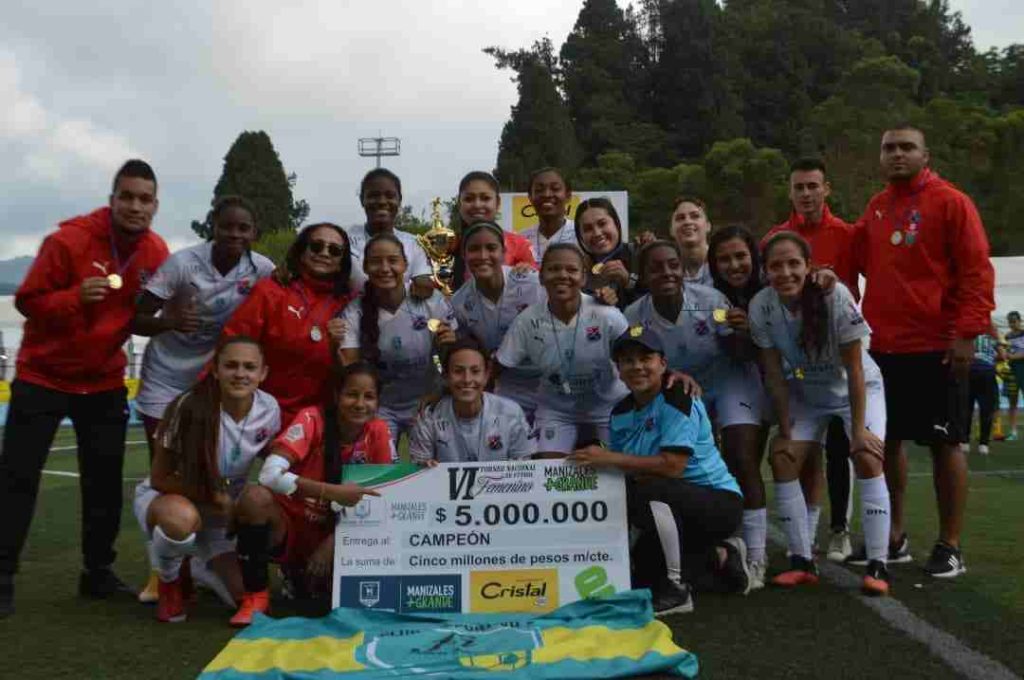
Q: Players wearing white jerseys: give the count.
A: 11